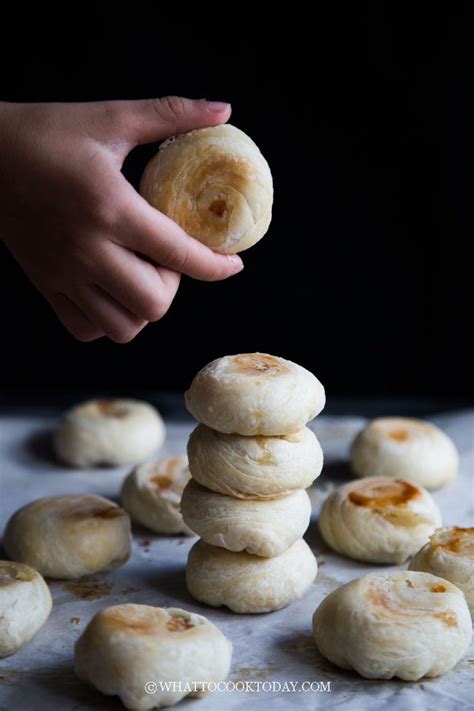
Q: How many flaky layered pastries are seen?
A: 14